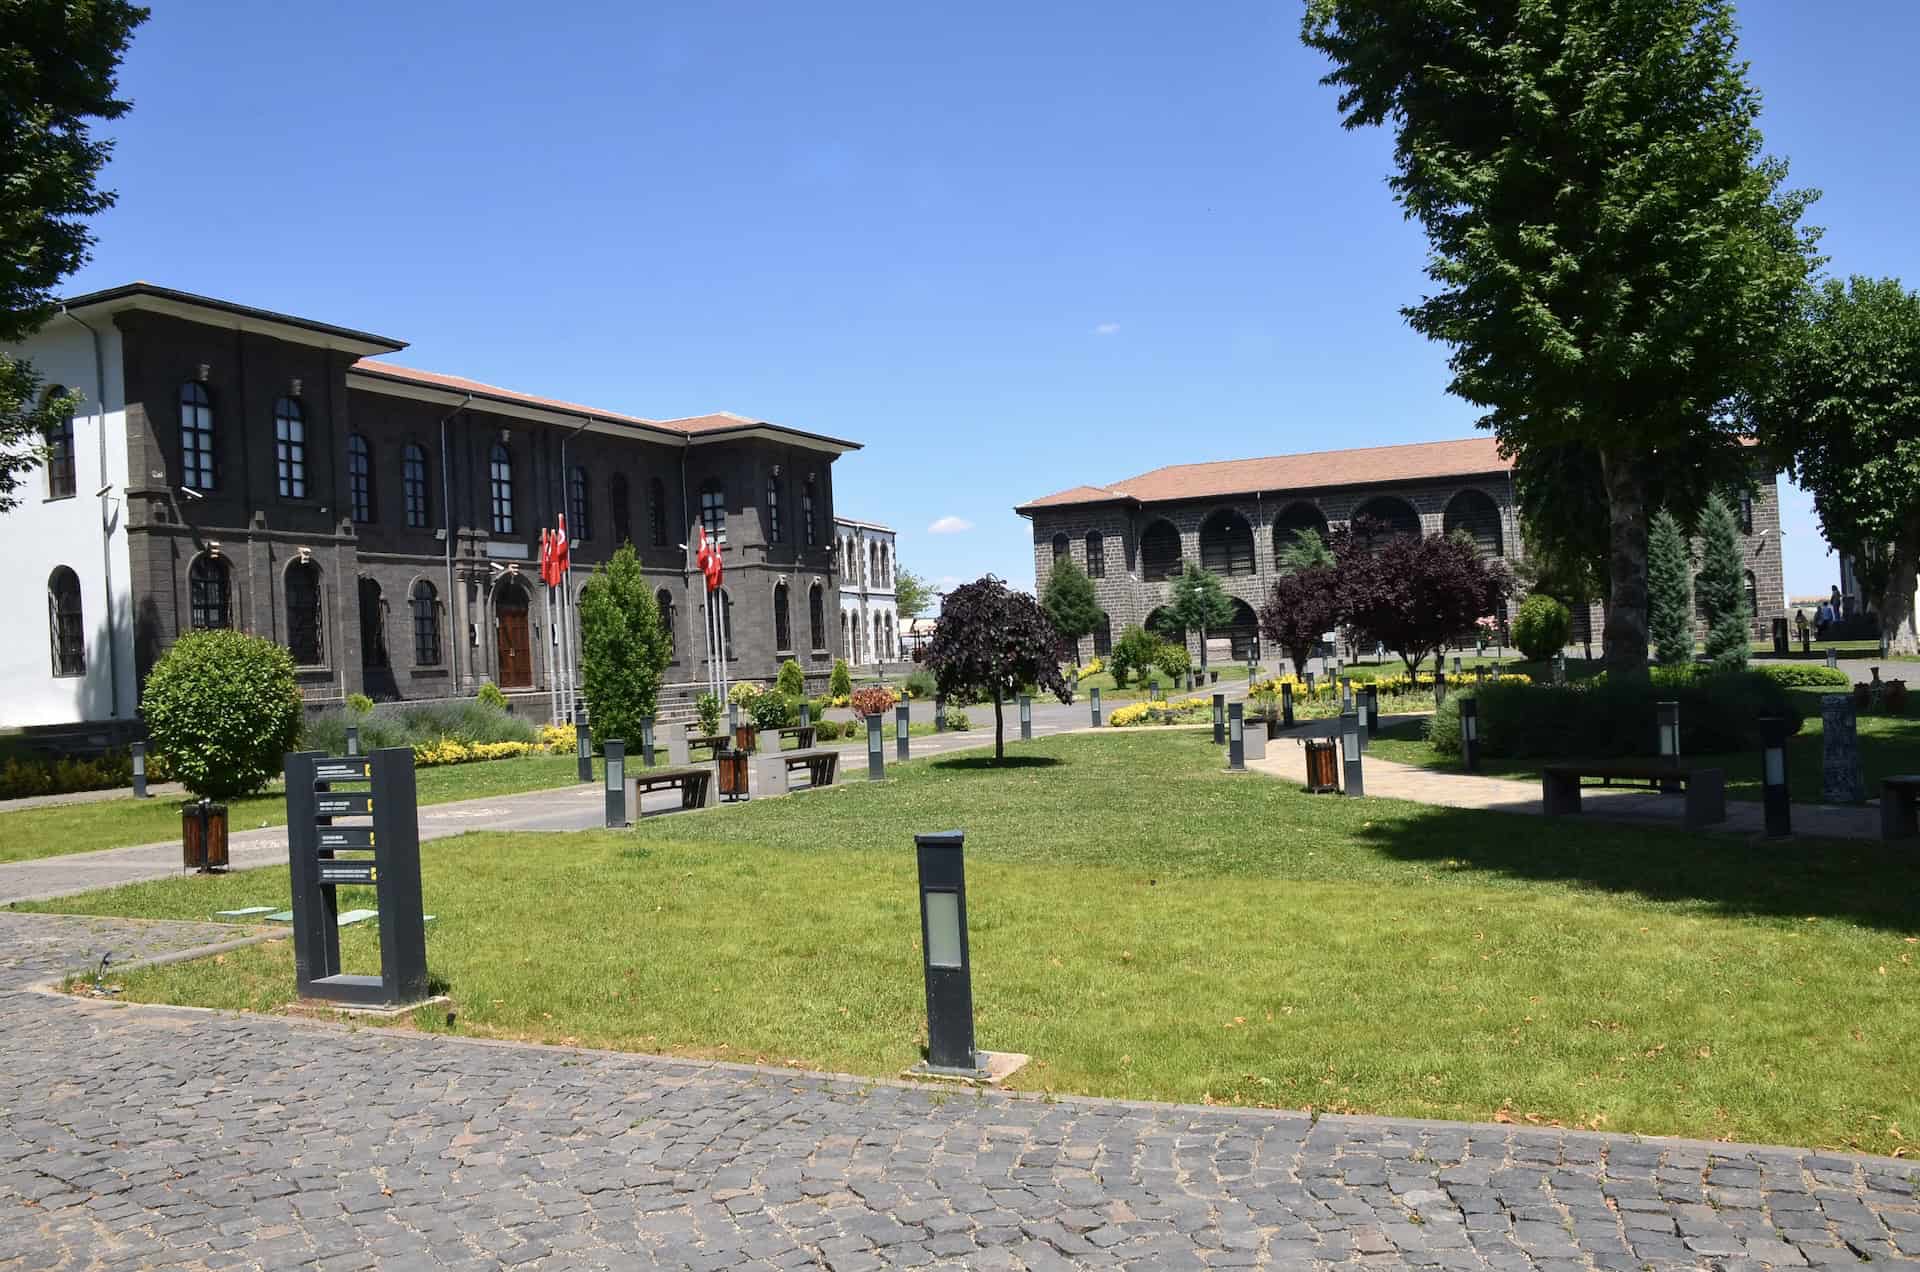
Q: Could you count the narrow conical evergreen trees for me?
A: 2